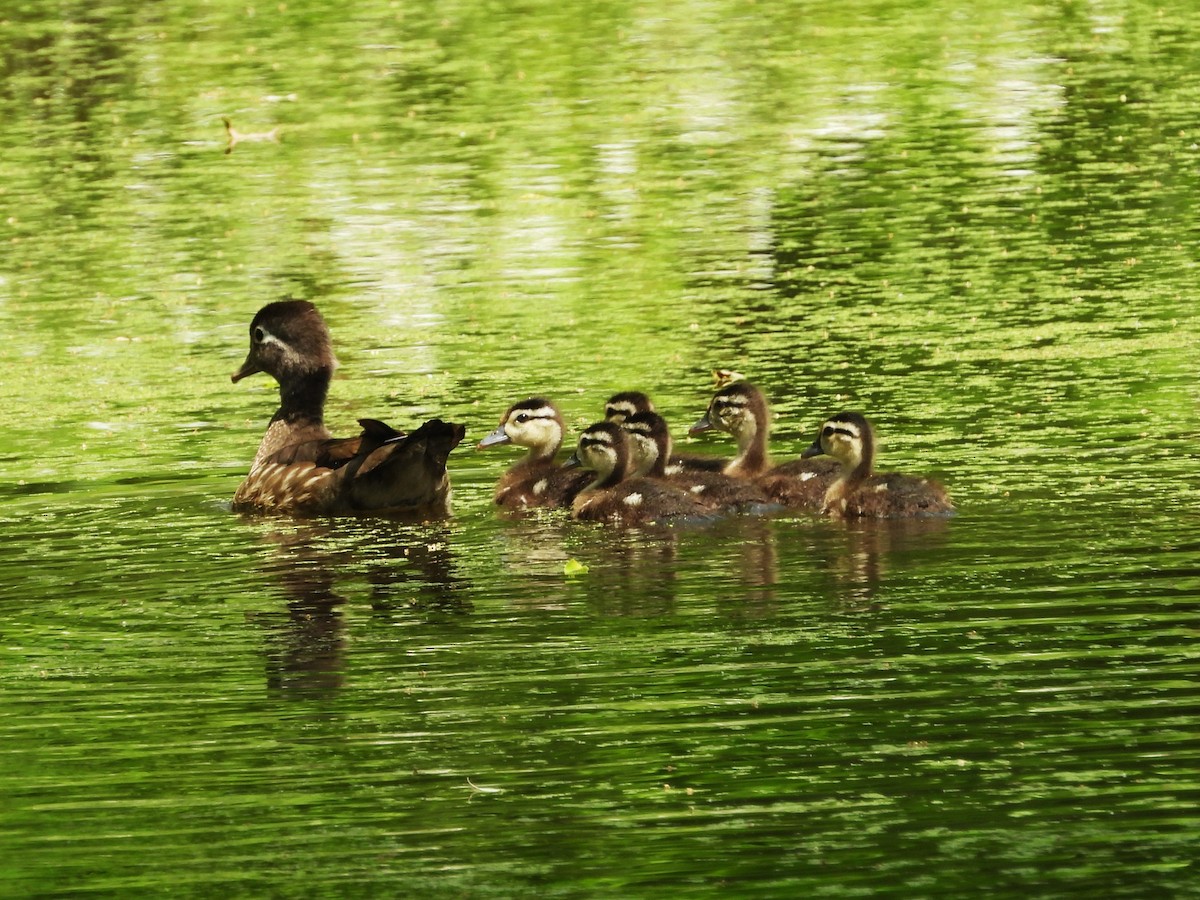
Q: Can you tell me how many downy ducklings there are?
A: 6